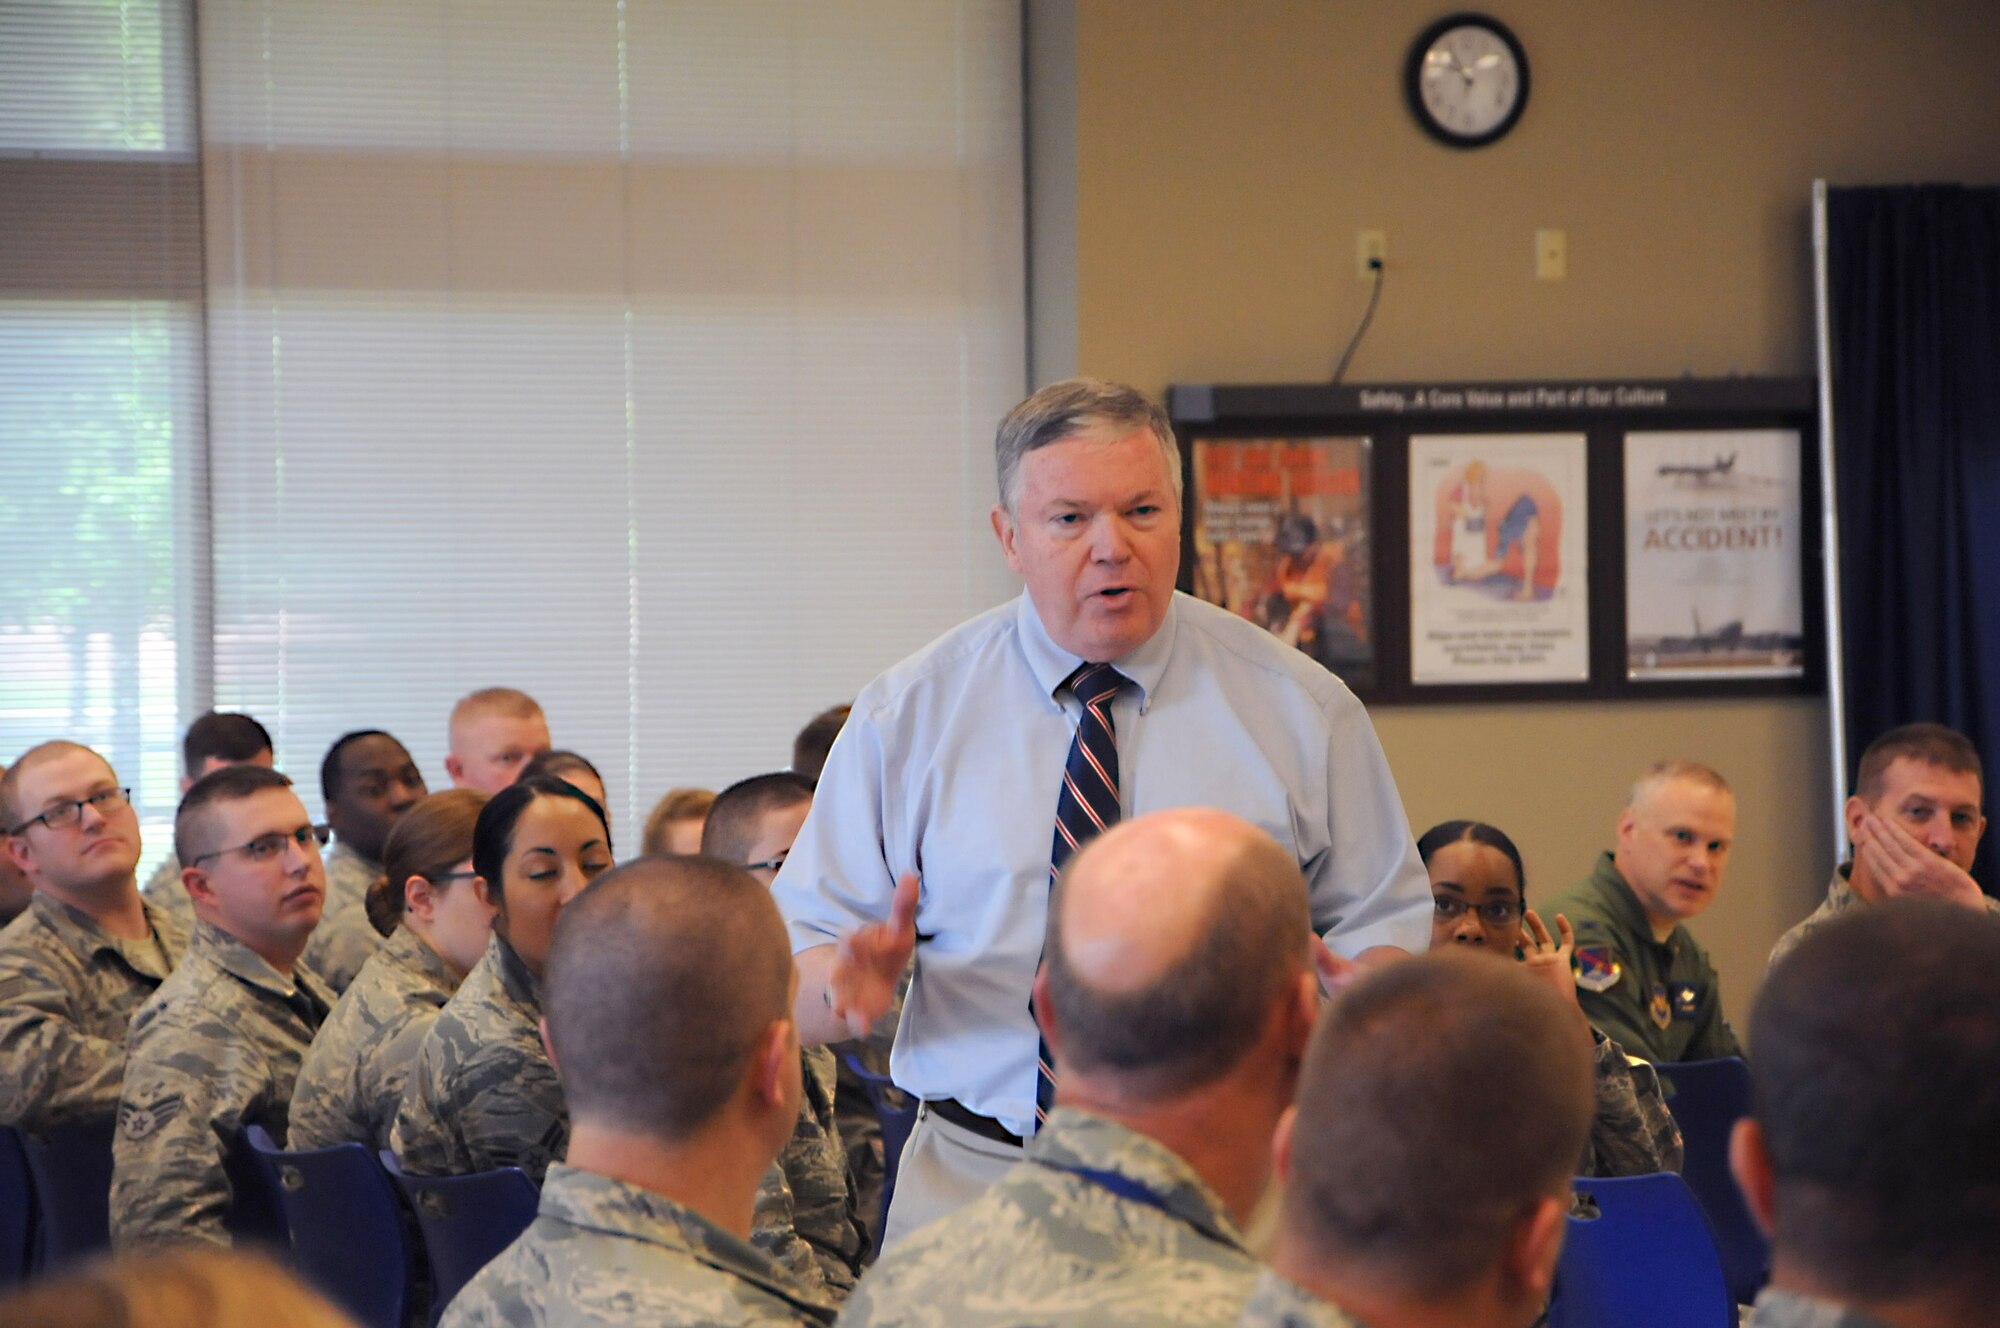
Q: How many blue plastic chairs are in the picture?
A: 7